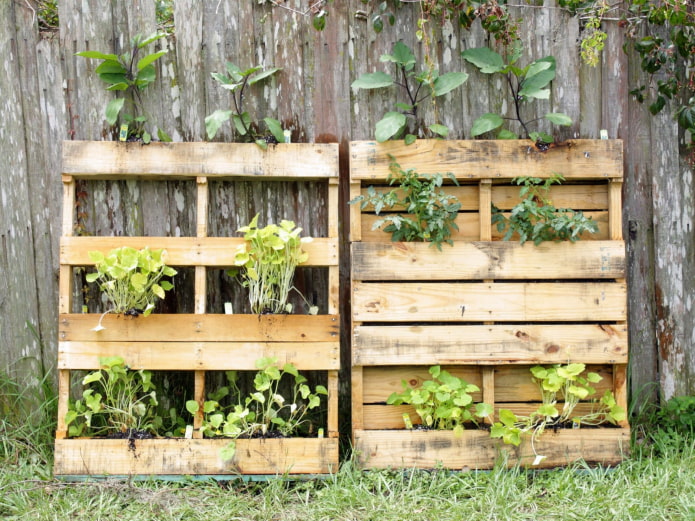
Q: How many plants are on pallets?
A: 12